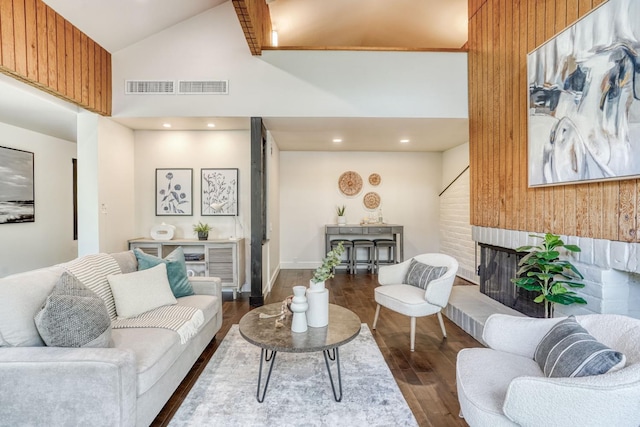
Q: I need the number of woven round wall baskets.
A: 3